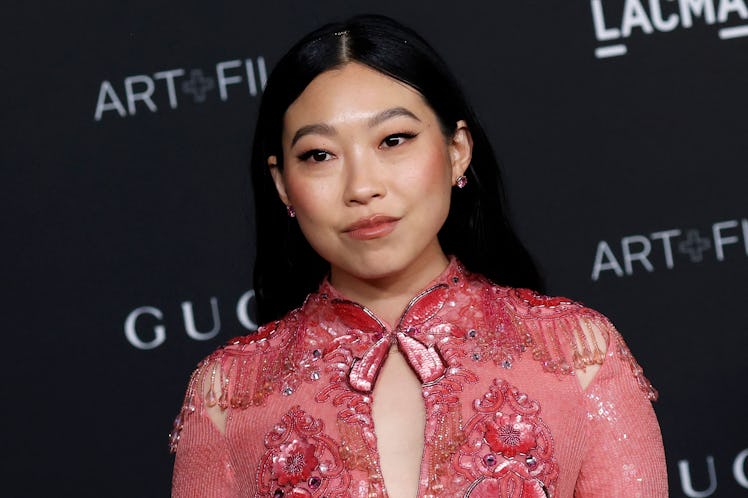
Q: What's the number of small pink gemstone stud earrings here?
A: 2